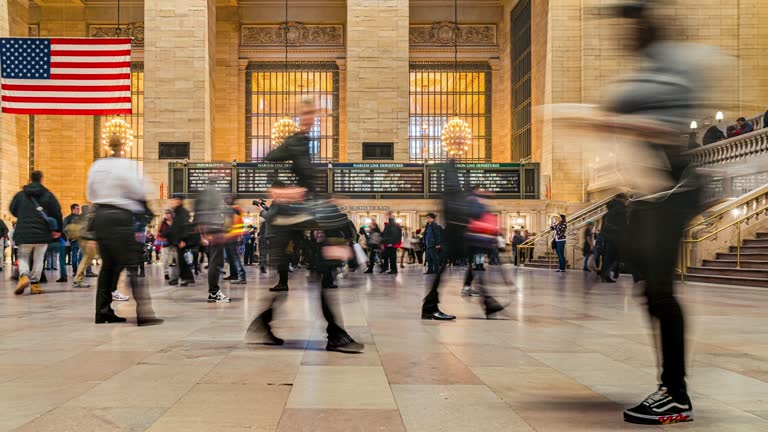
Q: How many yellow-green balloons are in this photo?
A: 0